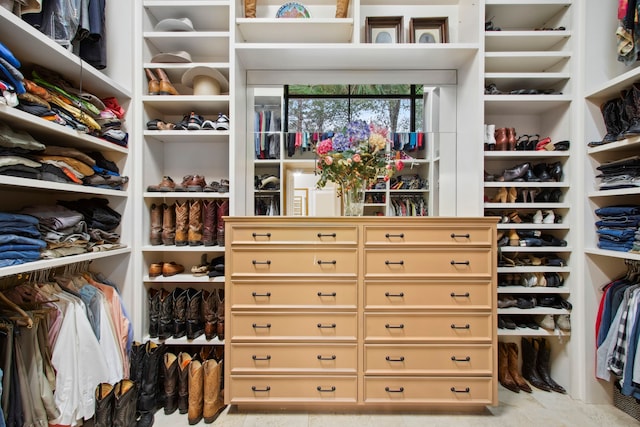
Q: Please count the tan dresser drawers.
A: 12